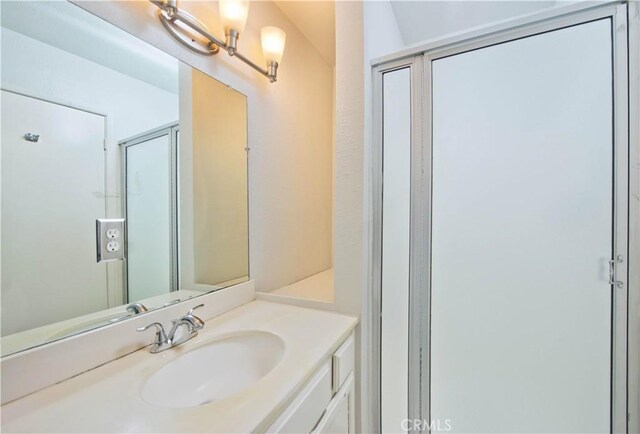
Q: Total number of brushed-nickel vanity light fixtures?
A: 1